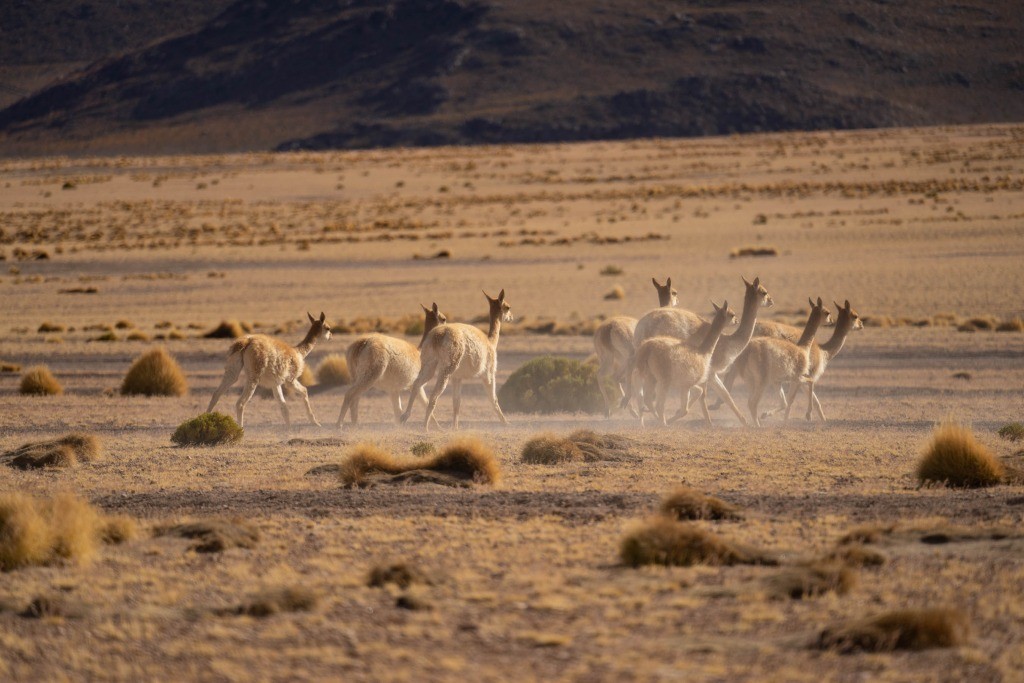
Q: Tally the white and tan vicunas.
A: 8